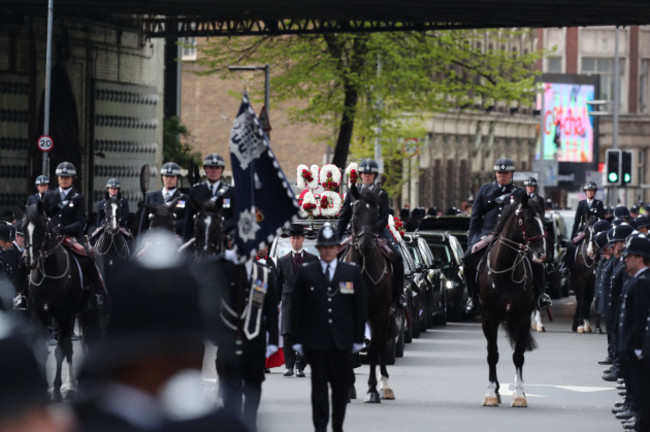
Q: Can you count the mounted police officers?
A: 9